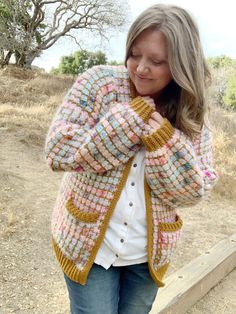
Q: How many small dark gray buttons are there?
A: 6